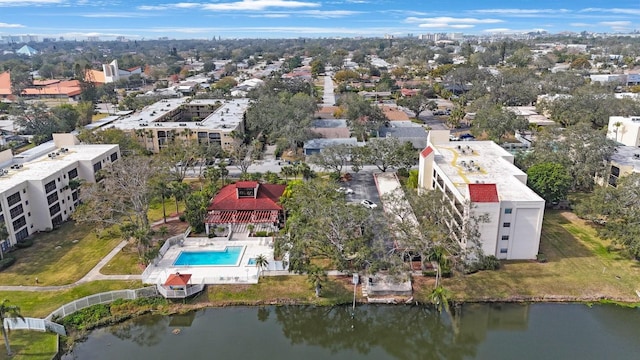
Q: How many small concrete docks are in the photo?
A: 1